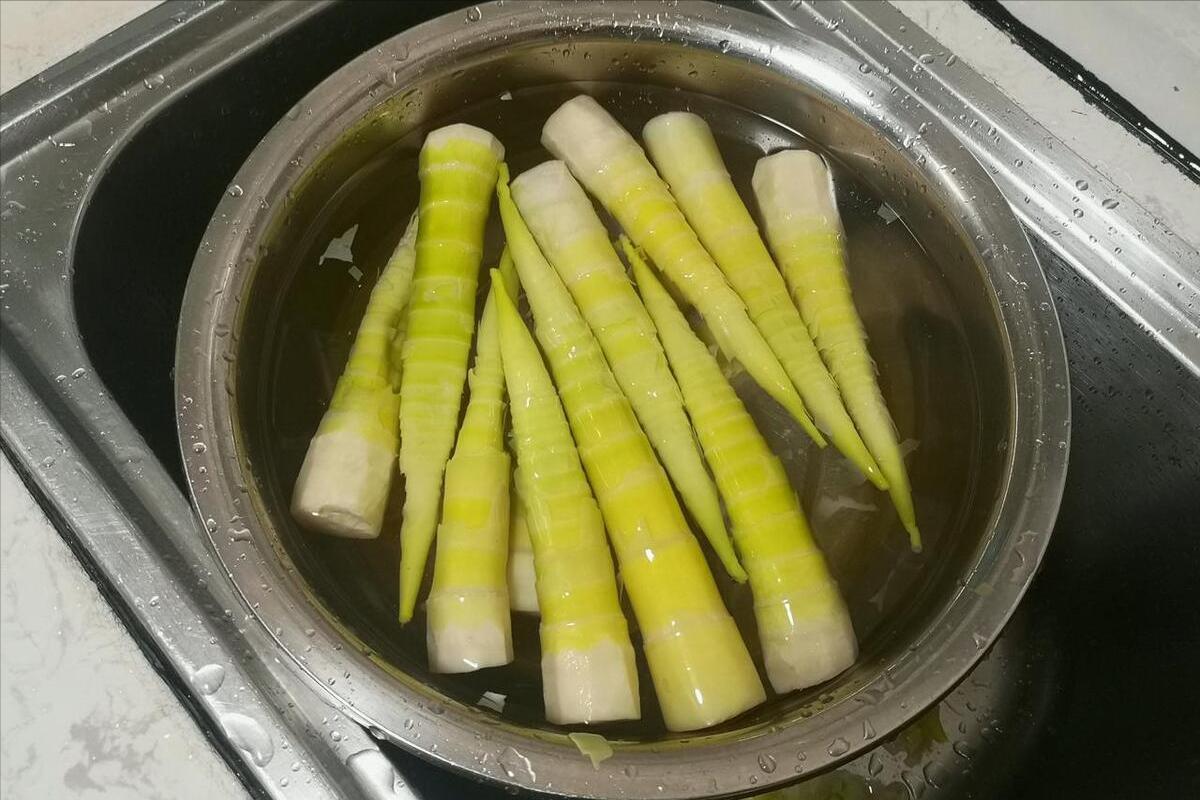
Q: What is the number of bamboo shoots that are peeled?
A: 11